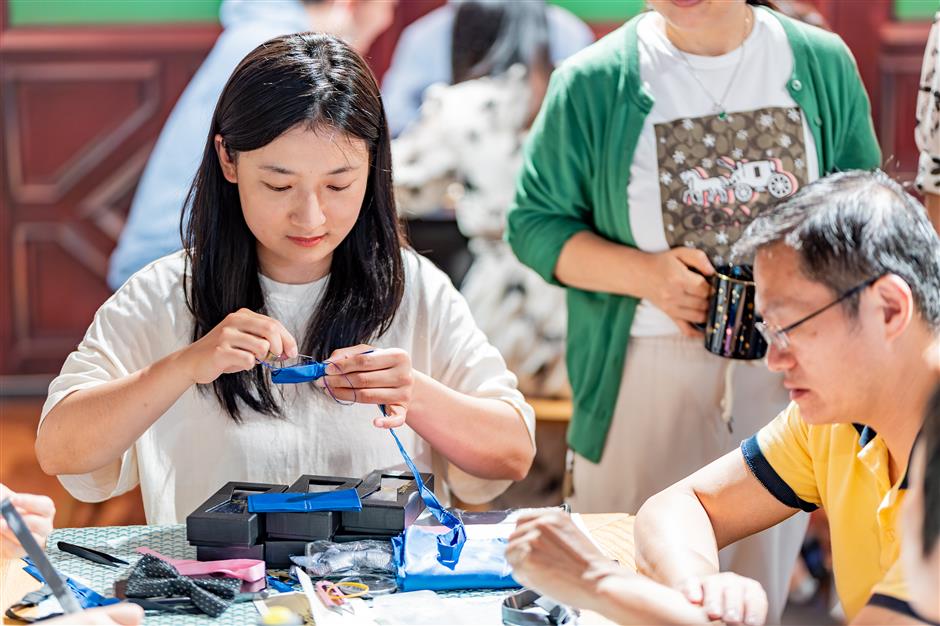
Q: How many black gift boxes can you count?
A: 6